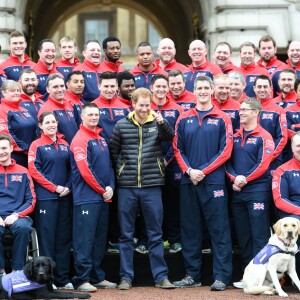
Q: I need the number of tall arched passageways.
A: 1